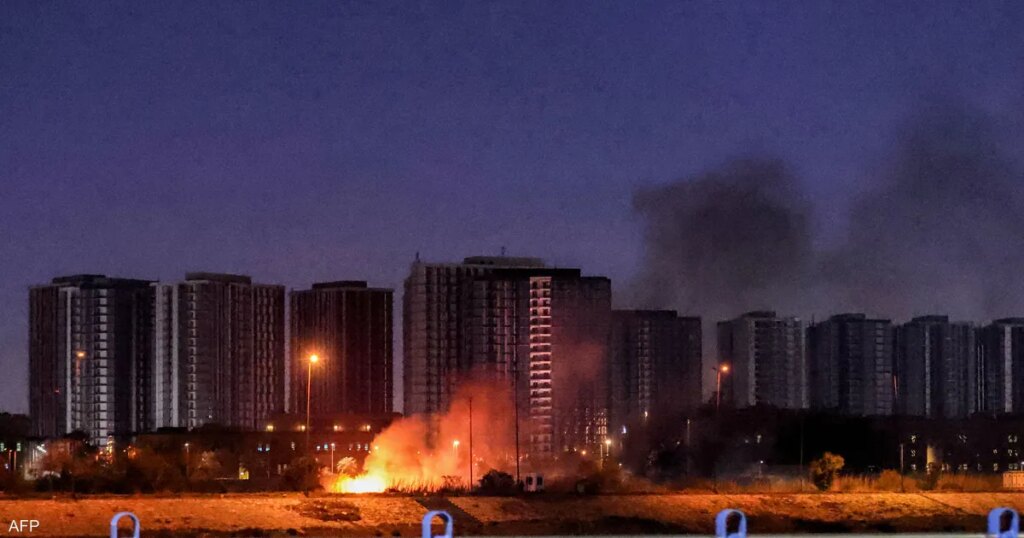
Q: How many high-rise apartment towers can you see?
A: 9